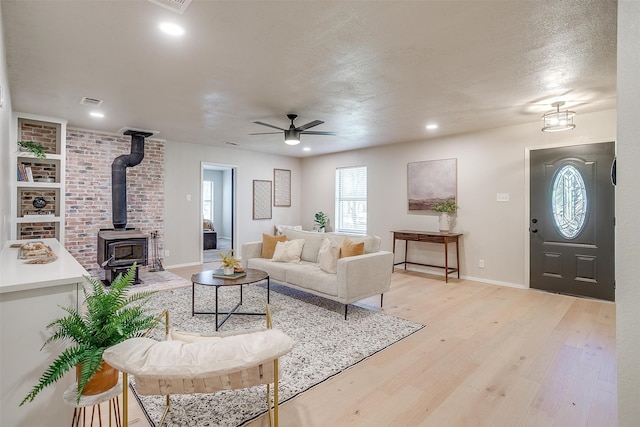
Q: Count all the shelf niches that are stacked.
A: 4